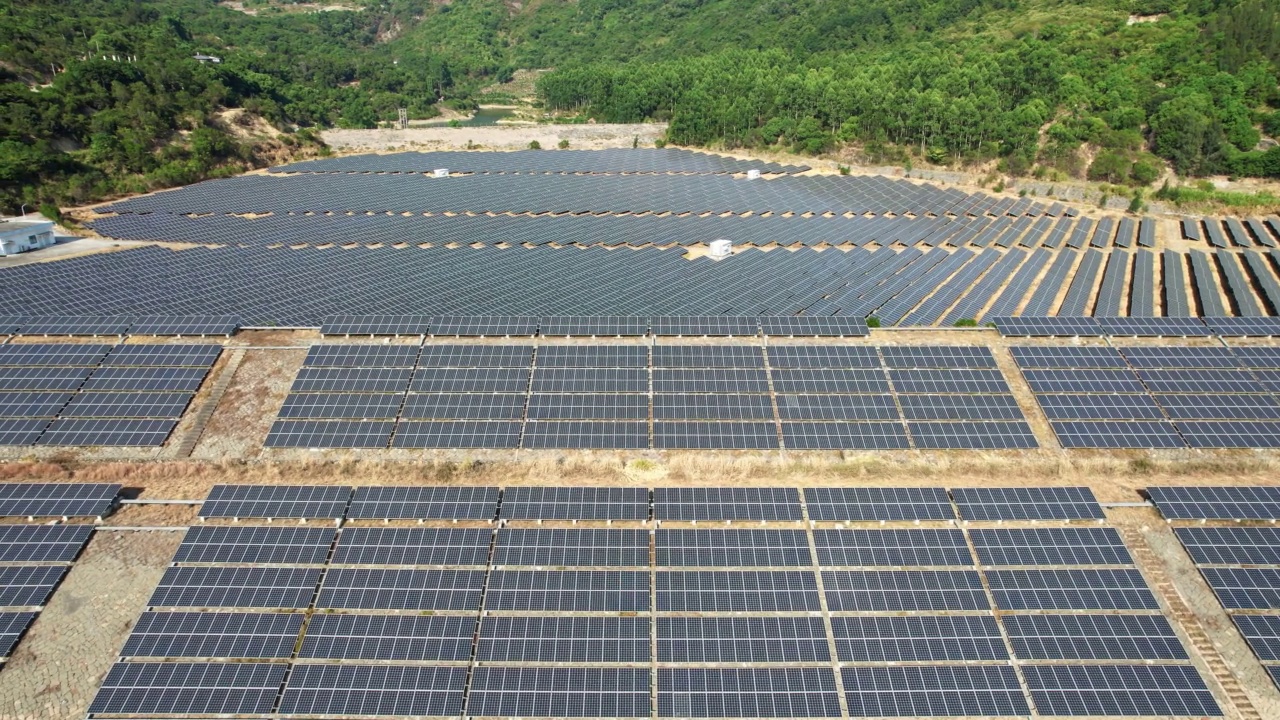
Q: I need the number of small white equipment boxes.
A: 3